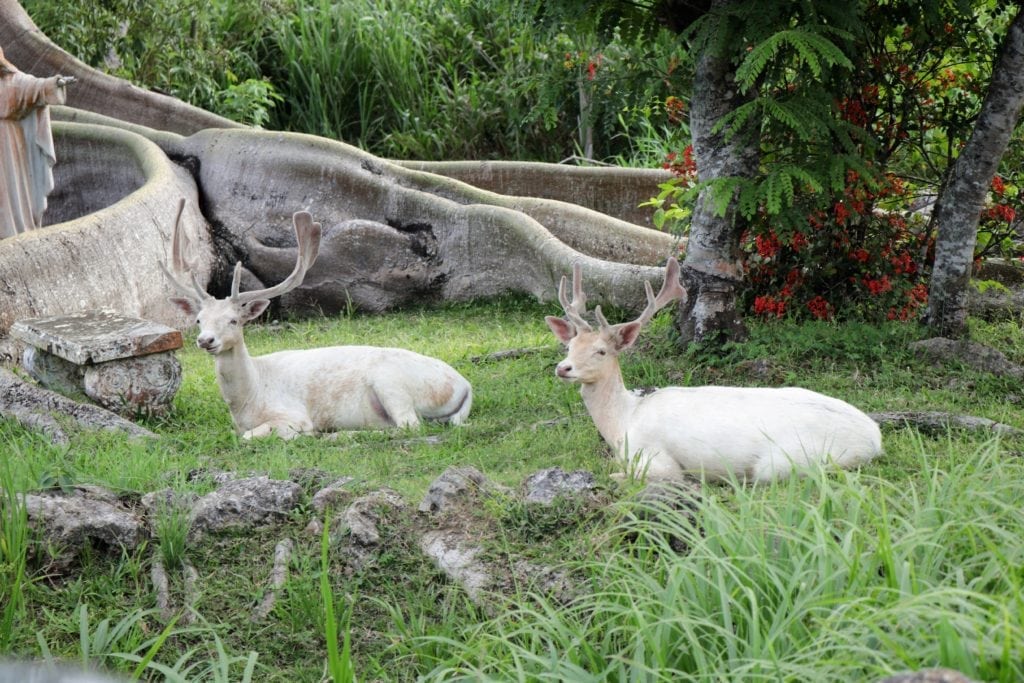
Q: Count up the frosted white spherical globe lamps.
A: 0